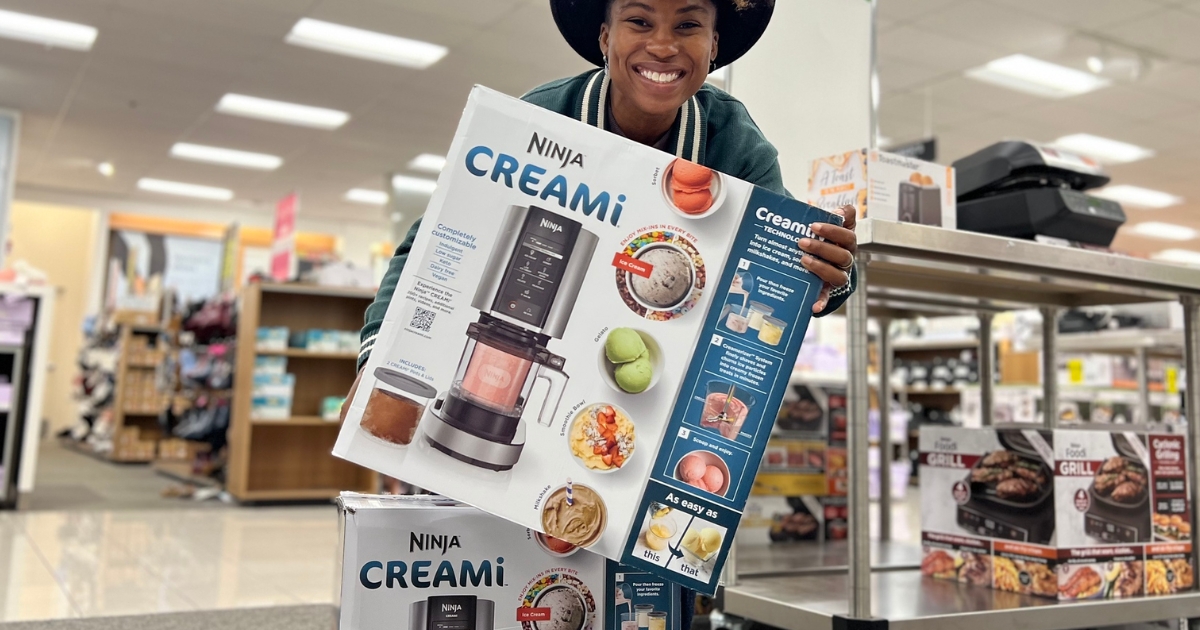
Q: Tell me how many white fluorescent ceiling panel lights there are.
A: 13